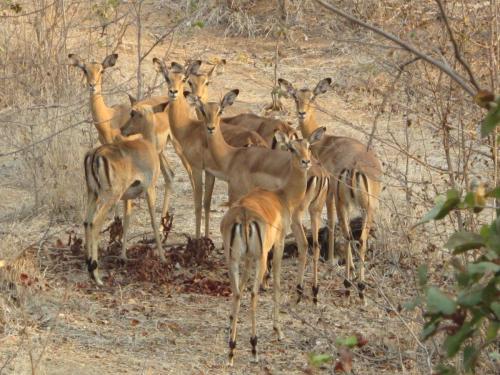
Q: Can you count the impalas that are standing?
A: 7